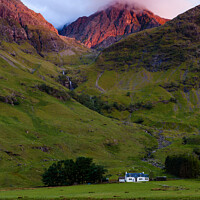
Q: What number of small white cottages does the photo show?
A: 1